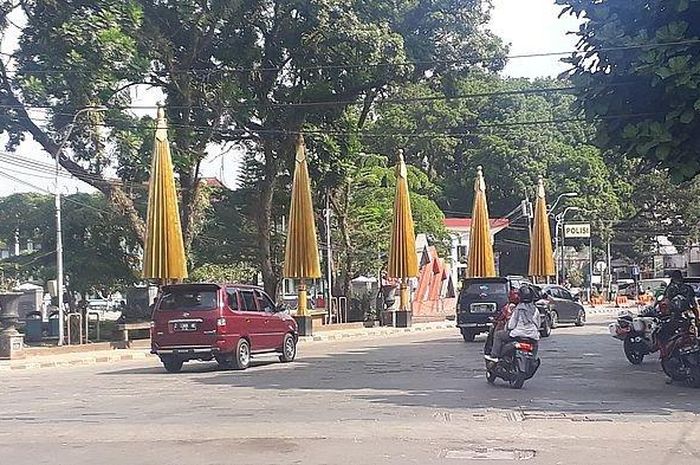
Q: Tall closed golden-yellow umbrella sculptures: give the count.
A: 5